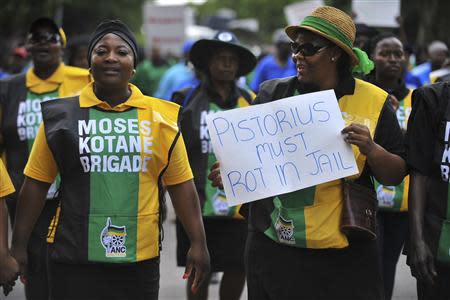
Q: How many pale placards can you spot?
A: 4